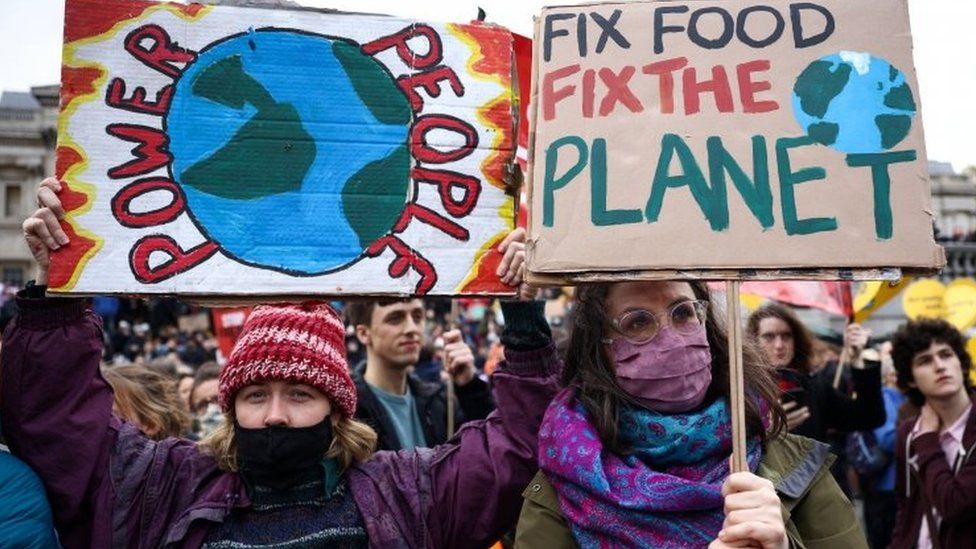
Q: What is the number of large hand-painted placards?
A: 2